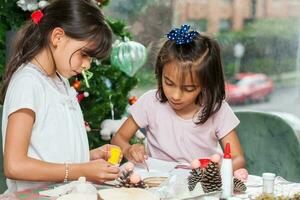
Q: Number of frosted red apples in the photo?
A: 0